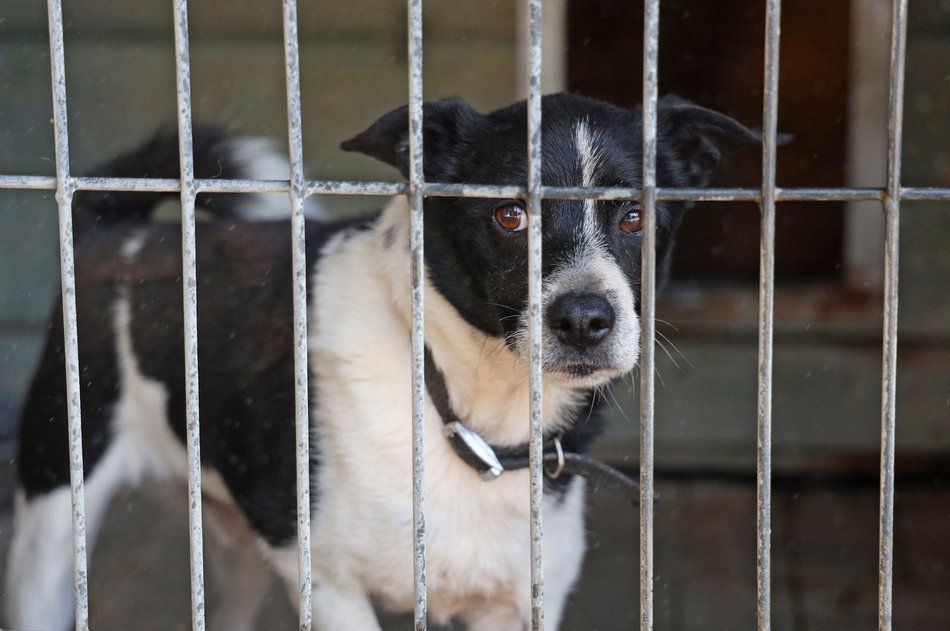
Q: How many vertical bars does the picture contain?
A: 8